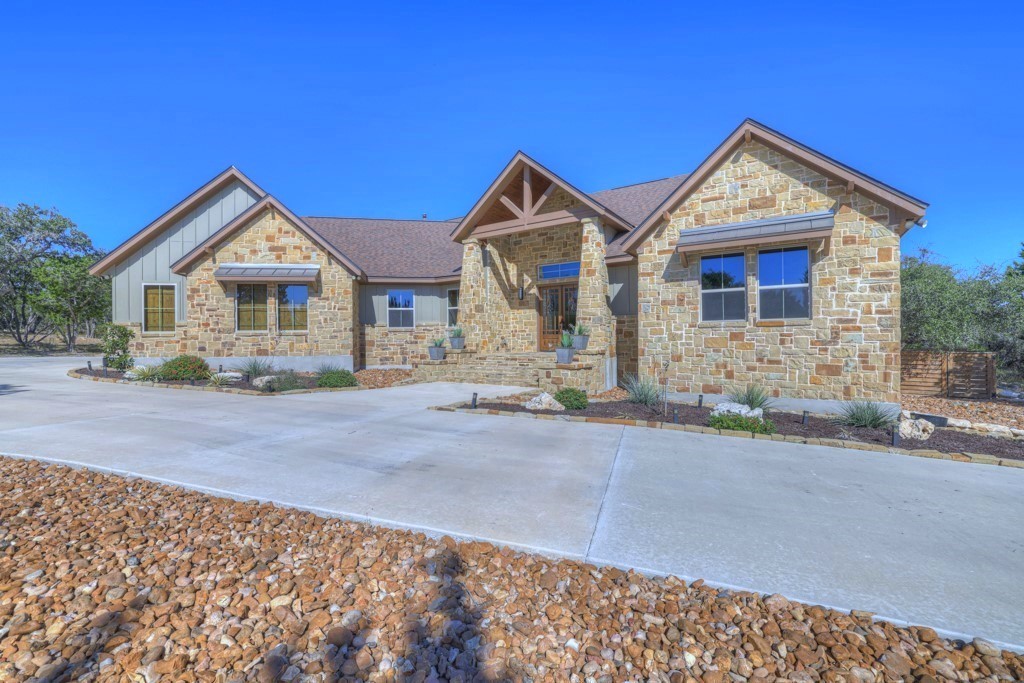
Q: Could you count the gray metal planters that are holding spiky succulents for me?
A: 4